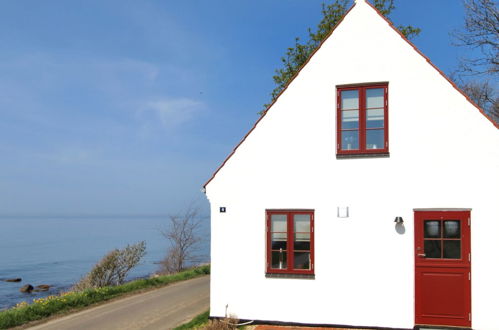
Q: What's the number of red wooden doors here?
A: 1